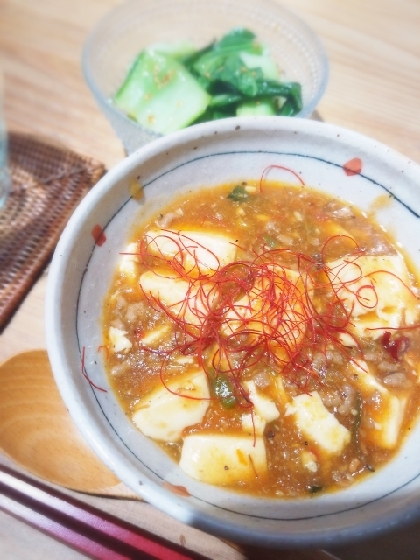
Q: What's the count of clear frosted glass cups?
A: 1